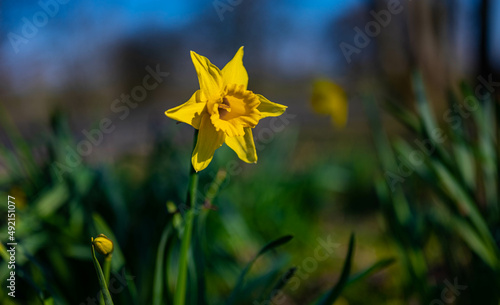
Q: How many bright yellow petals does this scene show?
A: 6